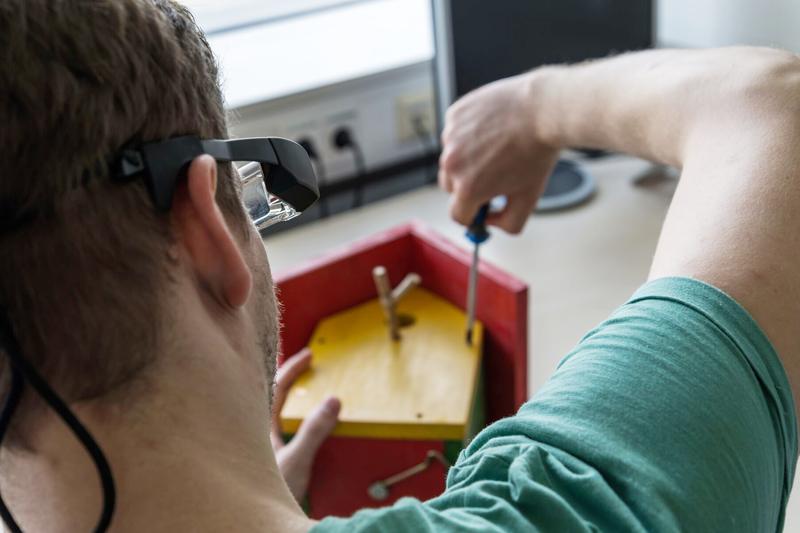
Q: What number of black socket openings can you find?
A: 2